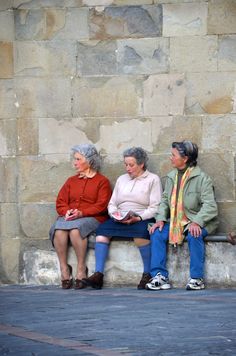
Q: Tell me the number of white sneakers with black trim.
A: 2